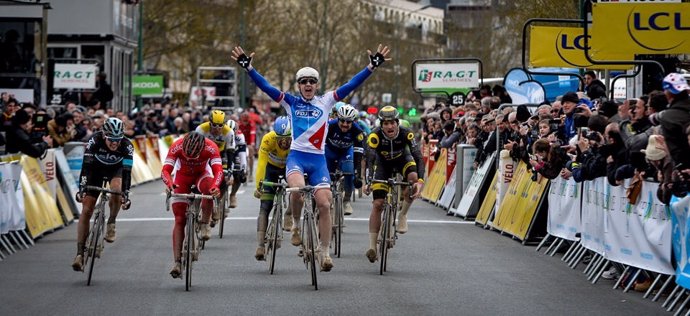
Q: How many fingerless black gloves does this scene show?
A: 2